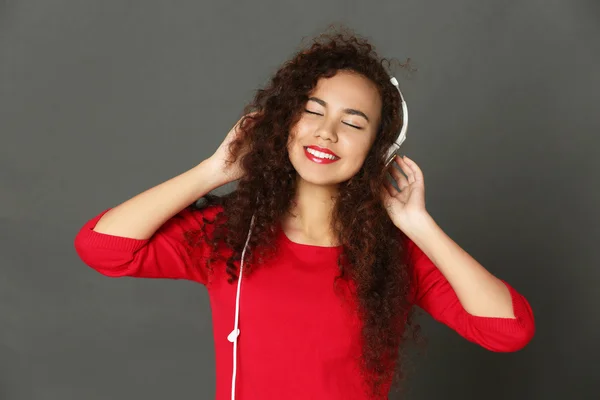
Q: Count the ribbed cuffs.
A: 2